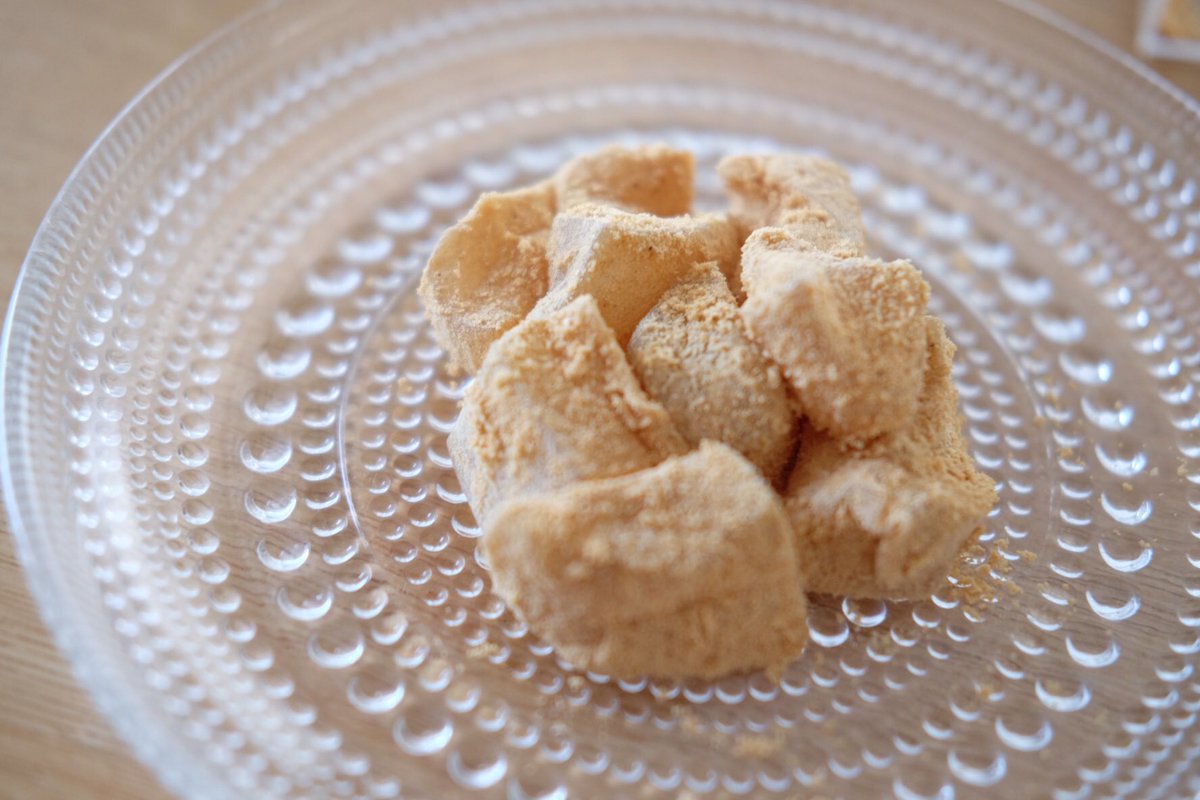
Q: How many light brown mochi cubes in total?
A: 9